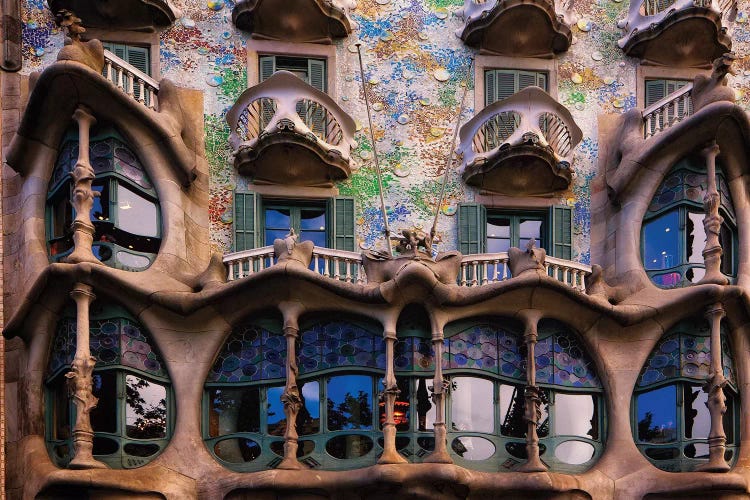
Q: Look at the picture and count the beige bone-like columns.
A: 8